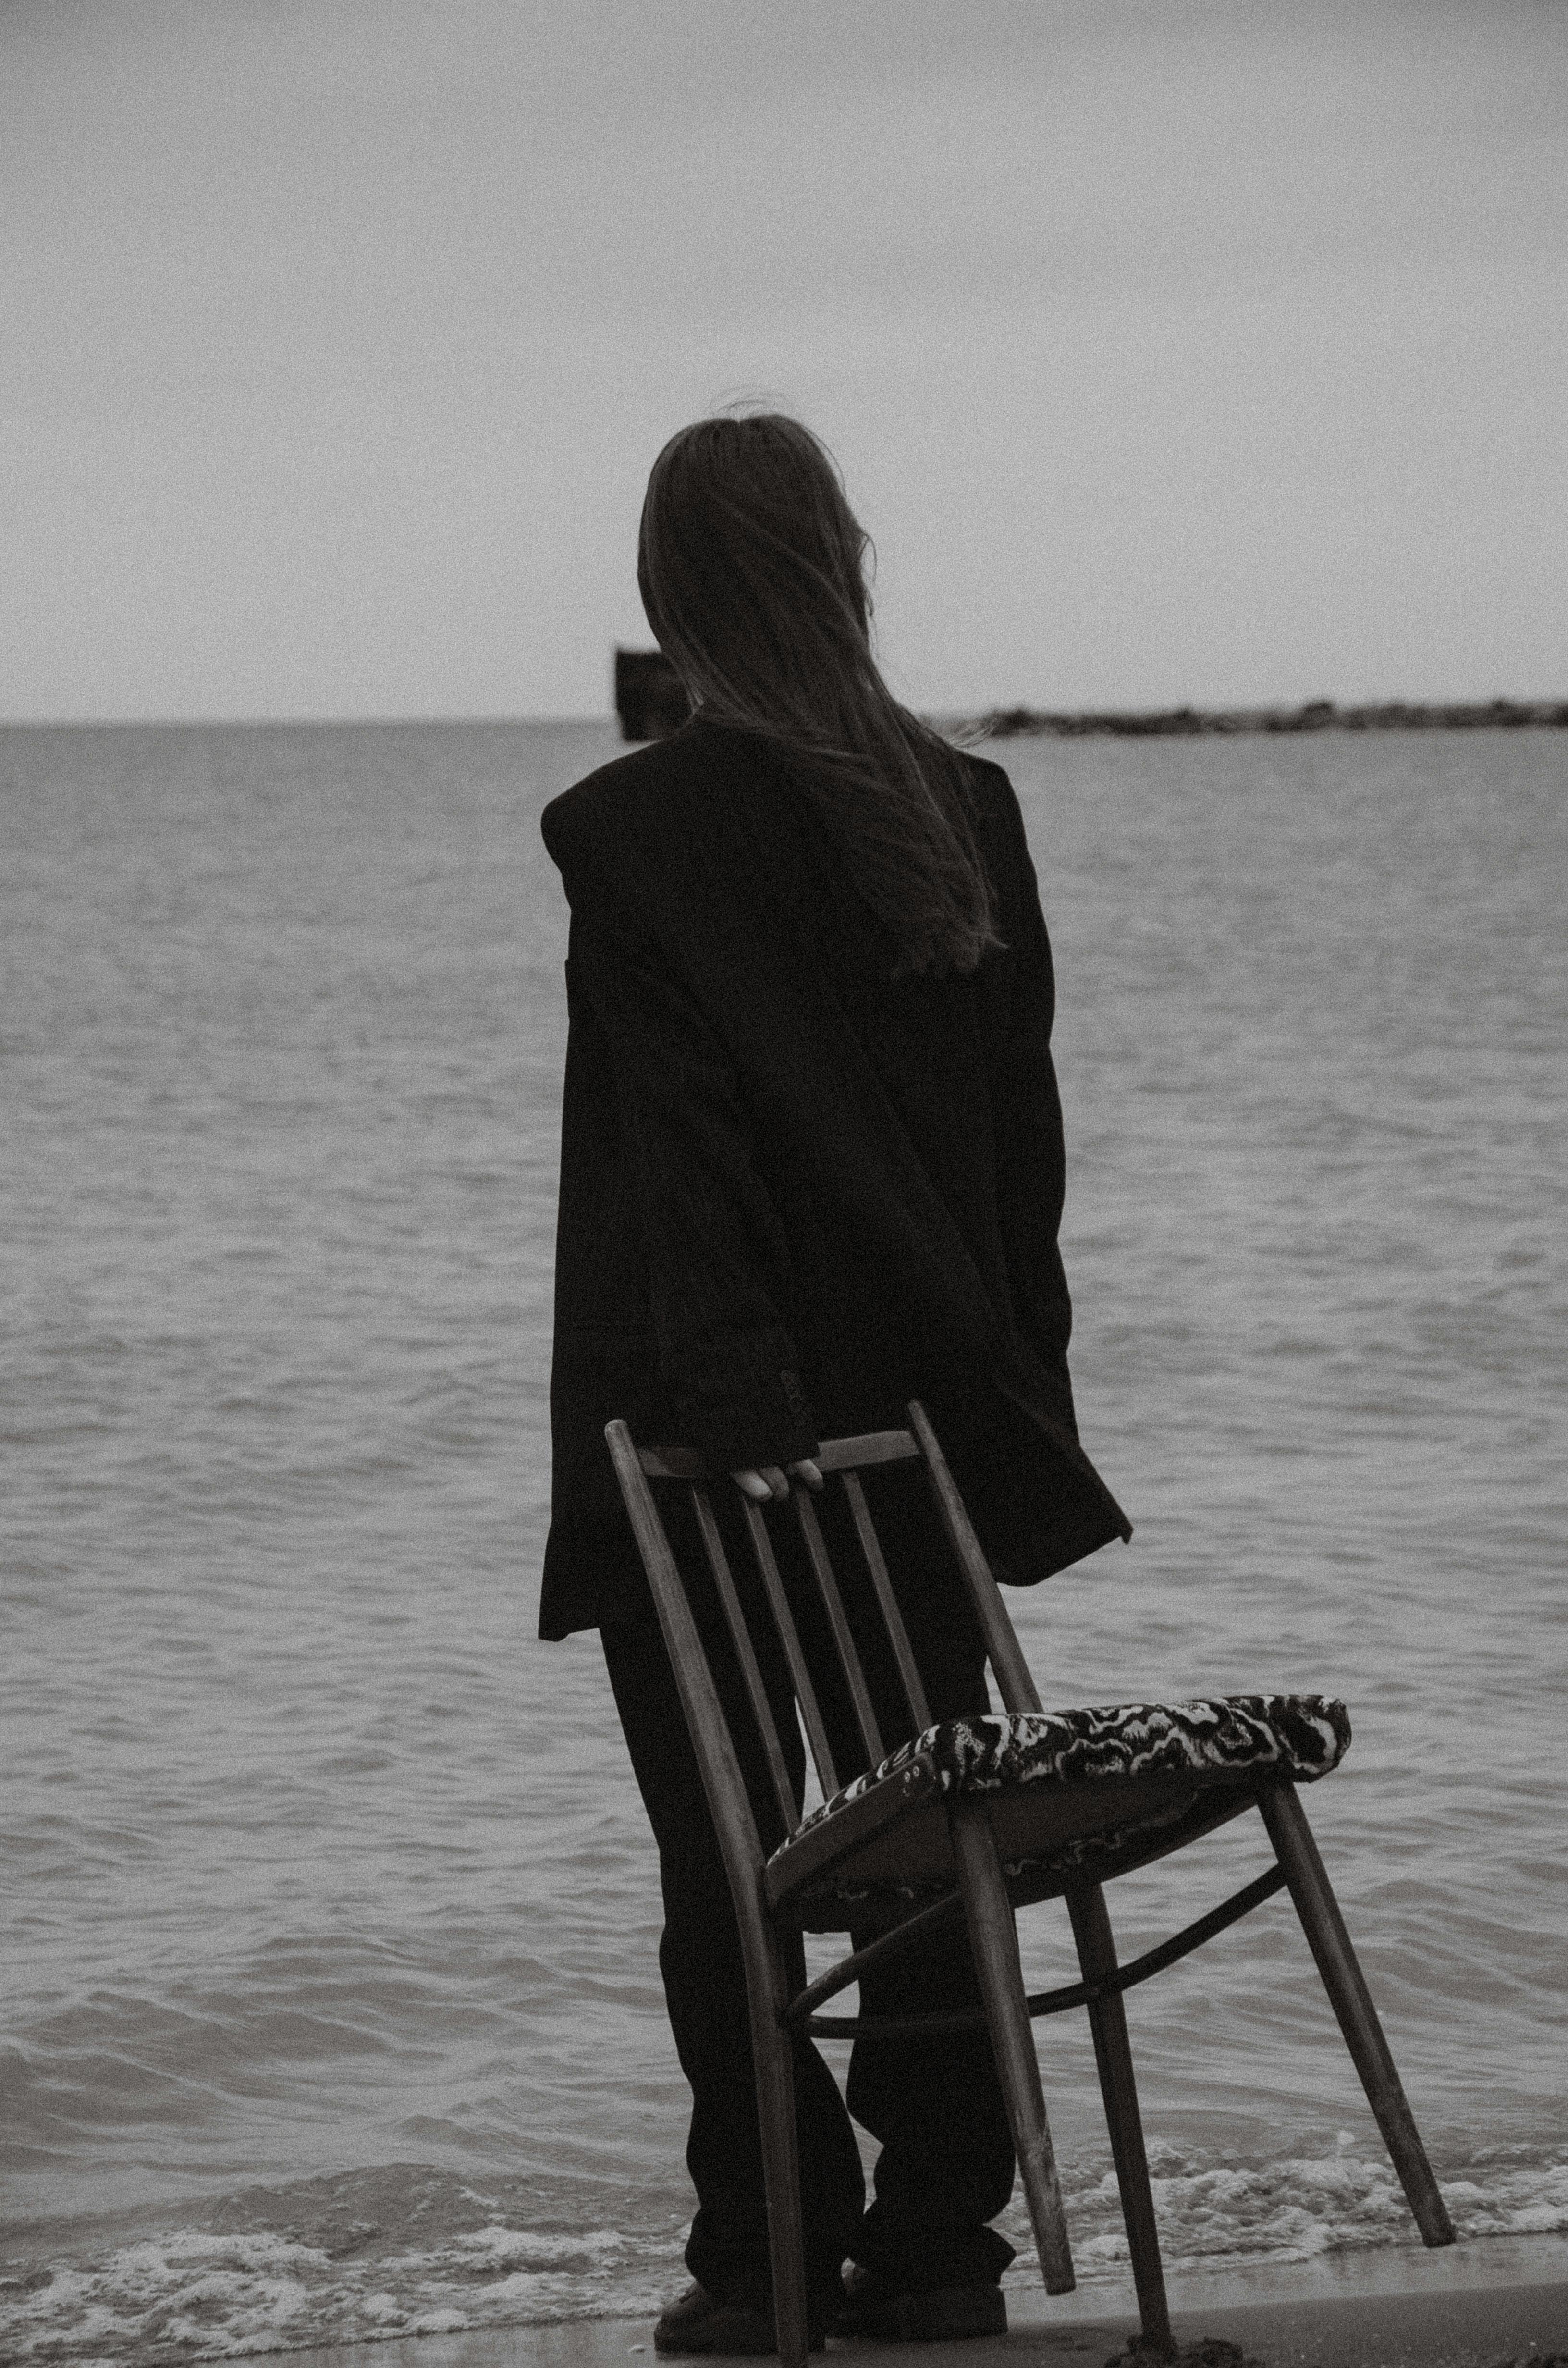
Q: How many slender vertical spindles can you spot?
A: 4